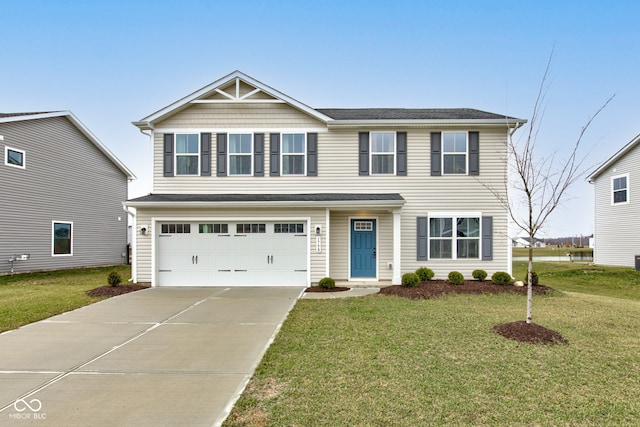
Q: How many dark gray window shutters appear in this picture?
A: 12